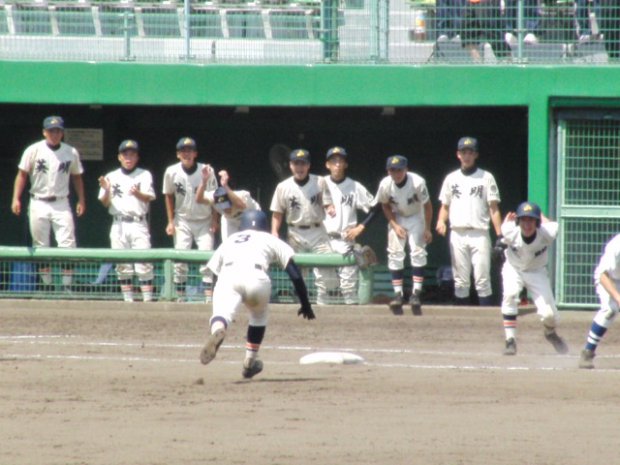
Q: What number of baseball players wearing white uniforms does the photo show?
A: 11